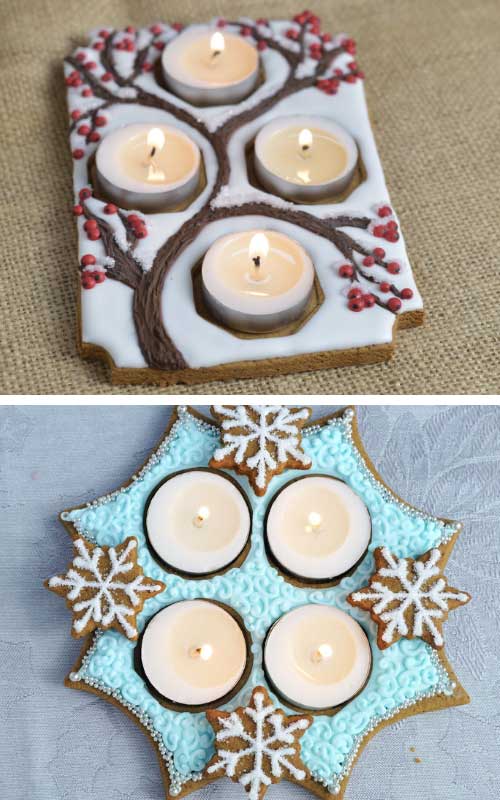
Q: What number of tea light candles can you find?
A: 8